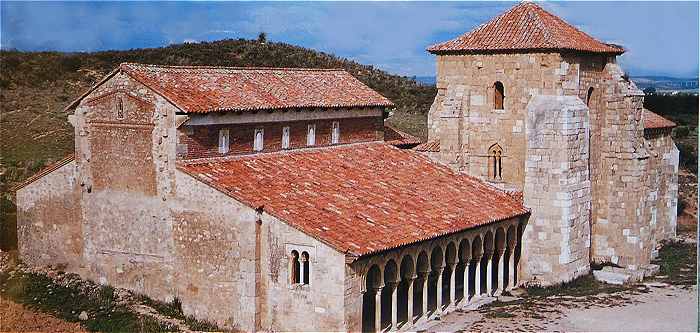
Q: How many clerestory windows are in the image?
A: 5